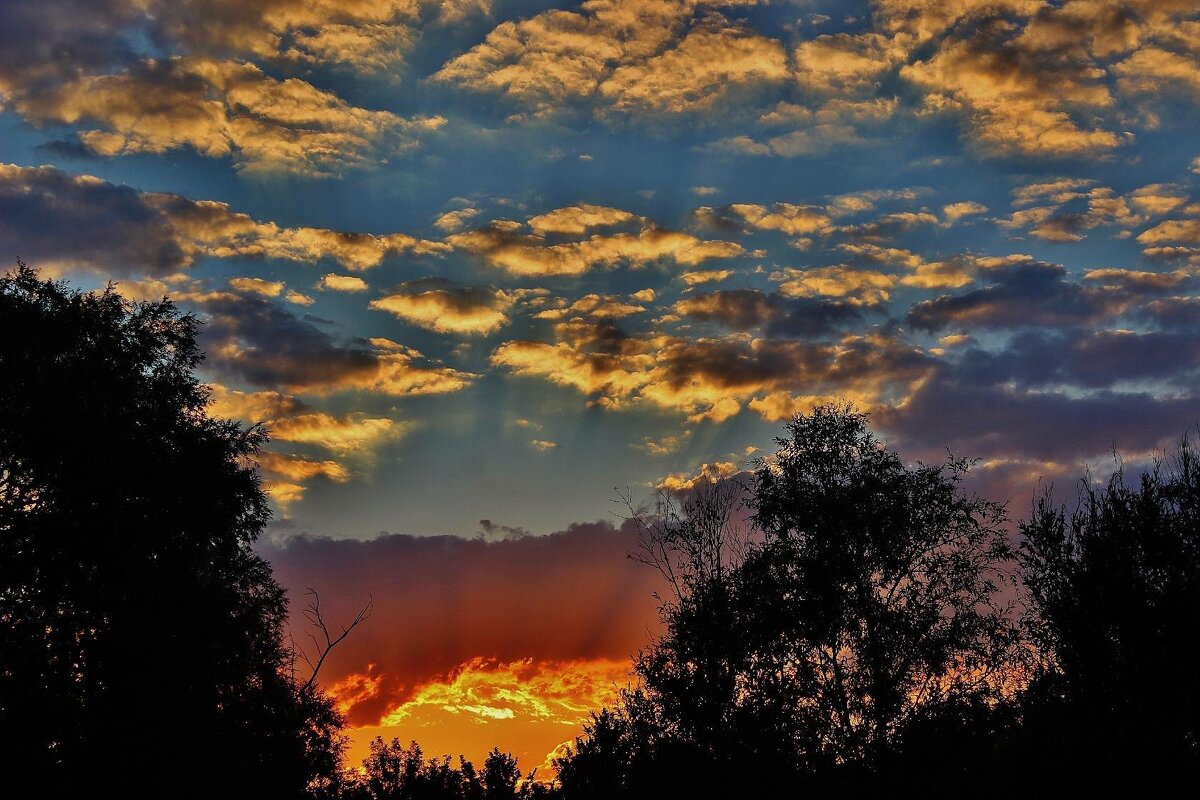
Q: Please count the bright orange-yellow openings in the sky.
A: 1